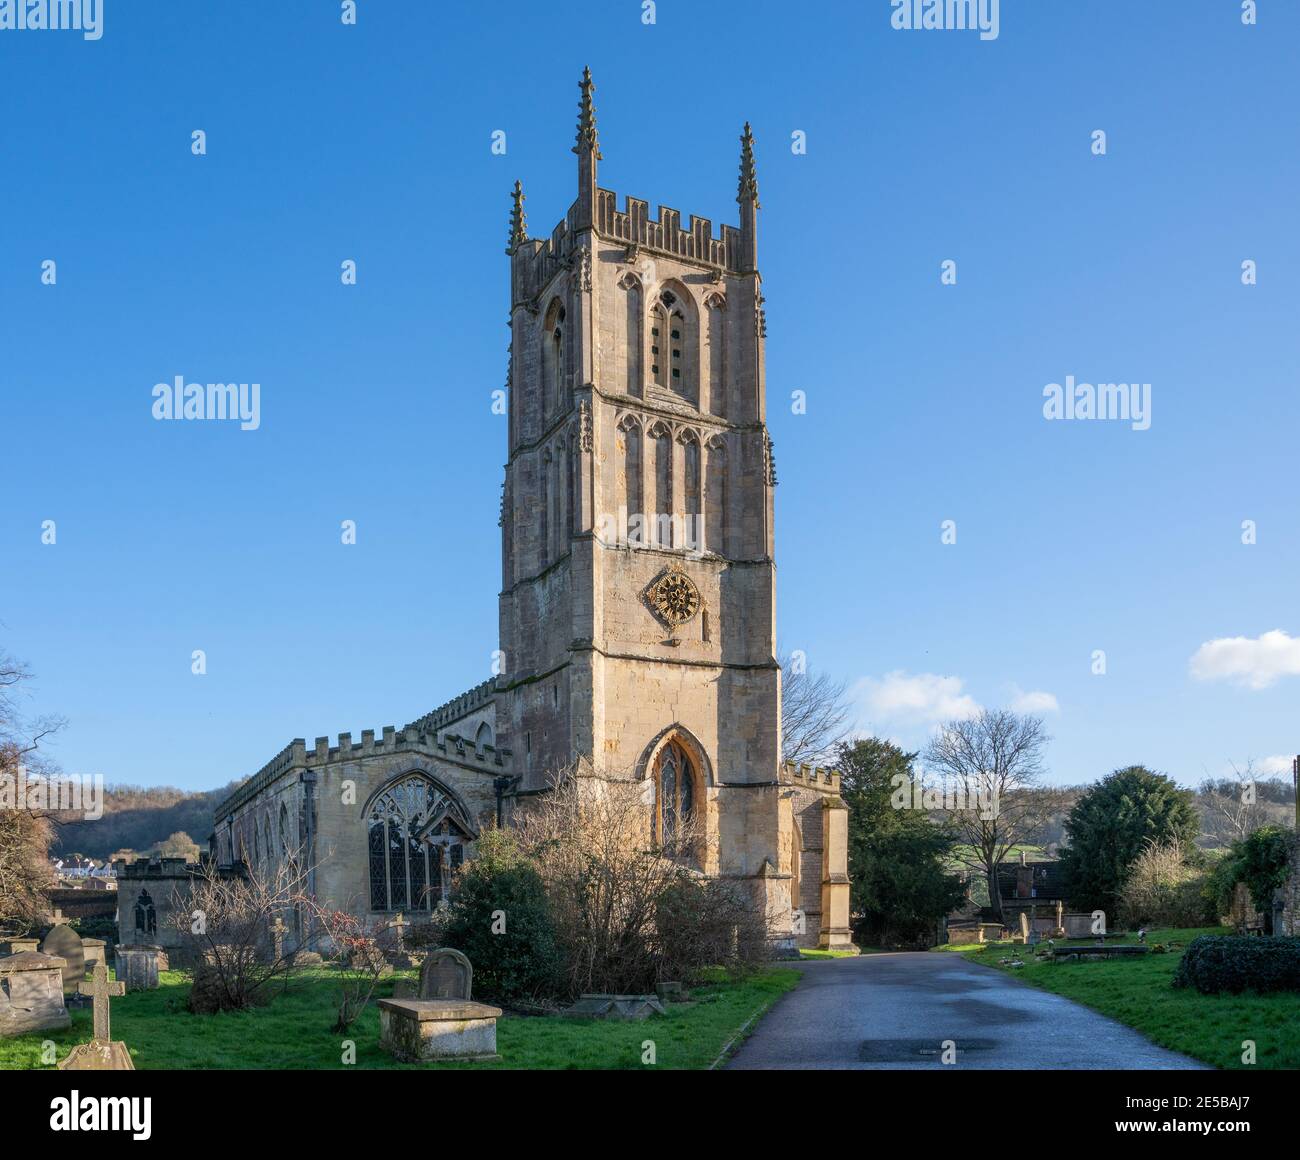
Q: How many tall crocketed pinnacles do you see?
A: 3